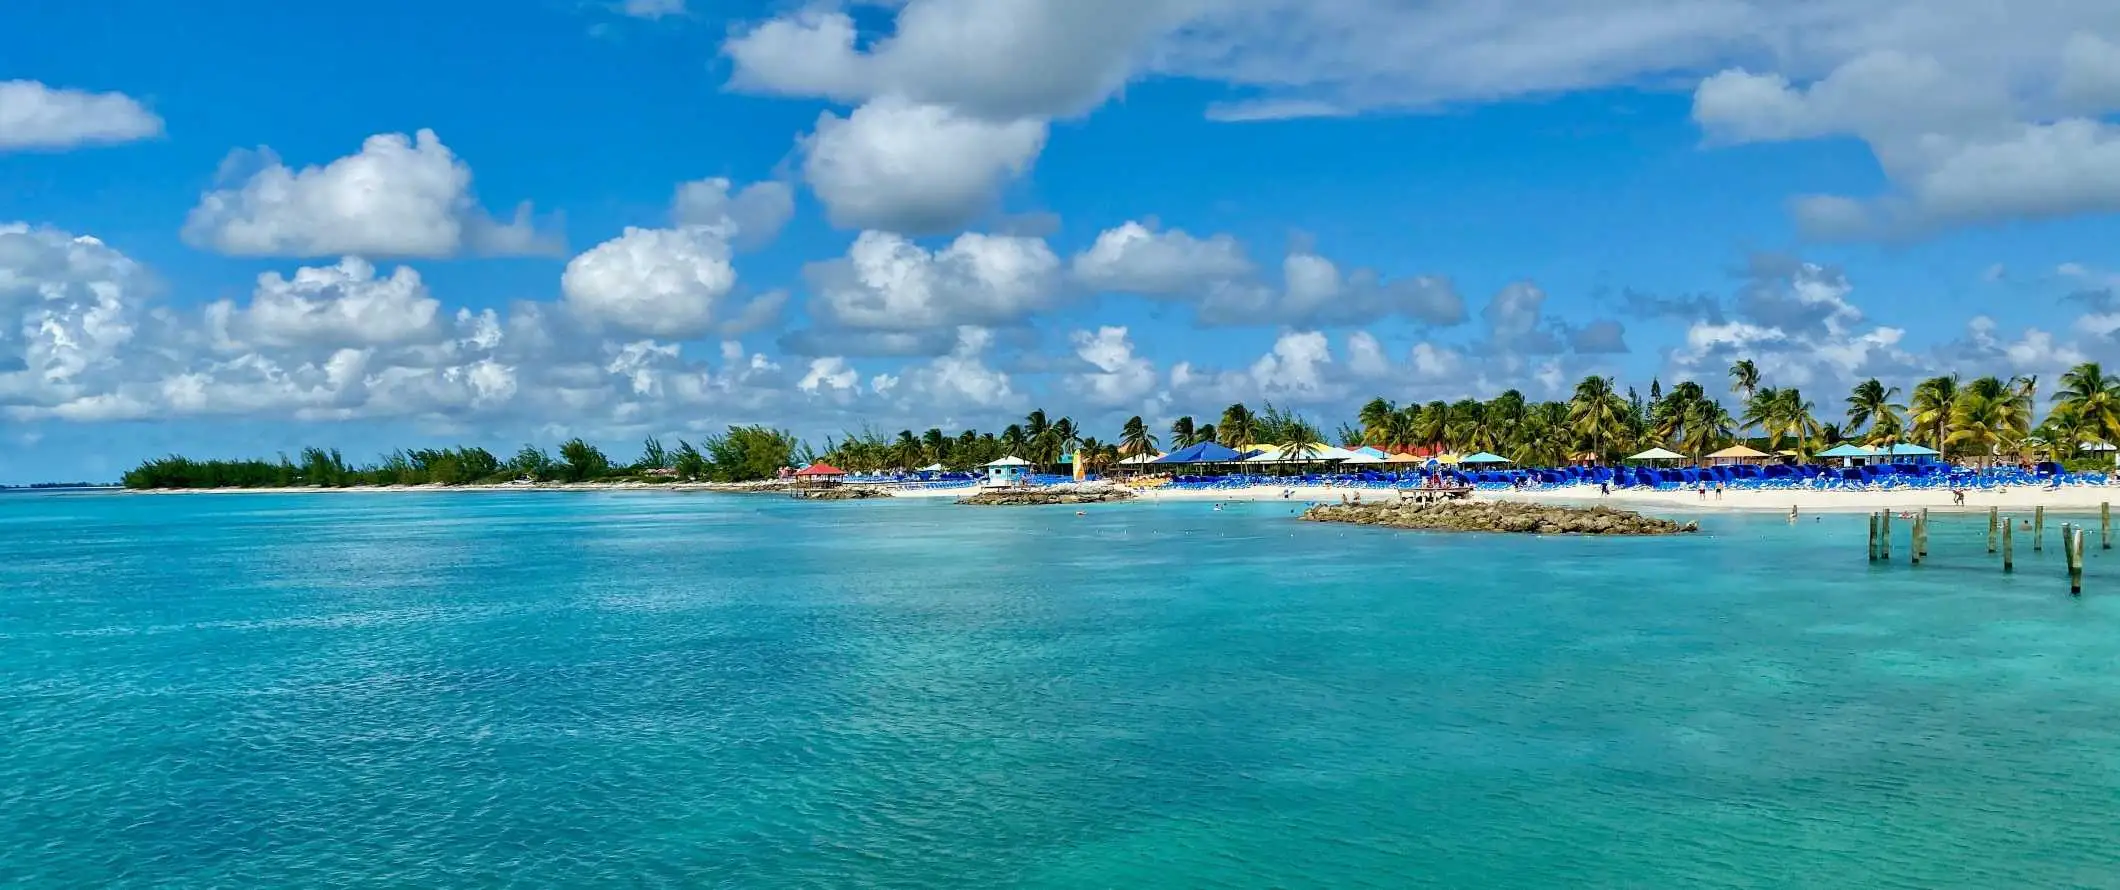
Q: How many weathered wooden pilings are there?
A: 10